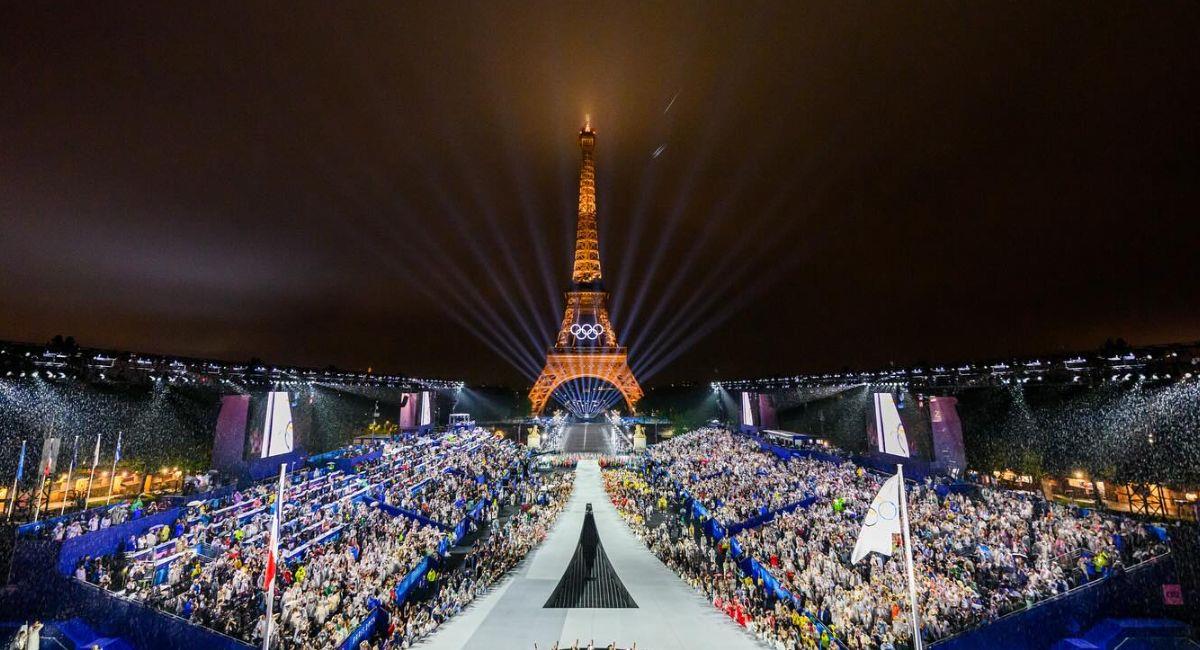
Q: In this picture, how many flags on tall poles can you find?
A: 7